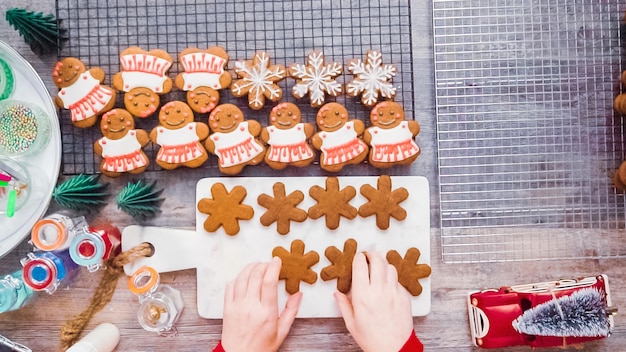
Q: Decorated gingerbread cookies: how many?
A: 12